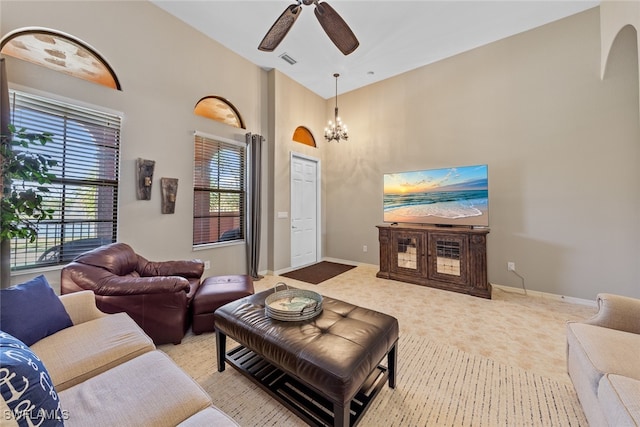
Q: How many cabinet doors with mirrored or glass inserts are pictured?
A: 2